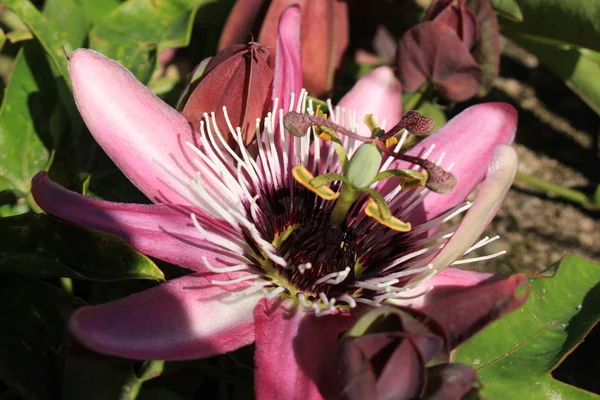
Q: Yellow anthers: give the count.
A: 5